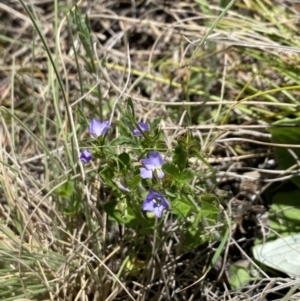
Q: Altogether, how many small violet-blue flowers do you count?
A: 5